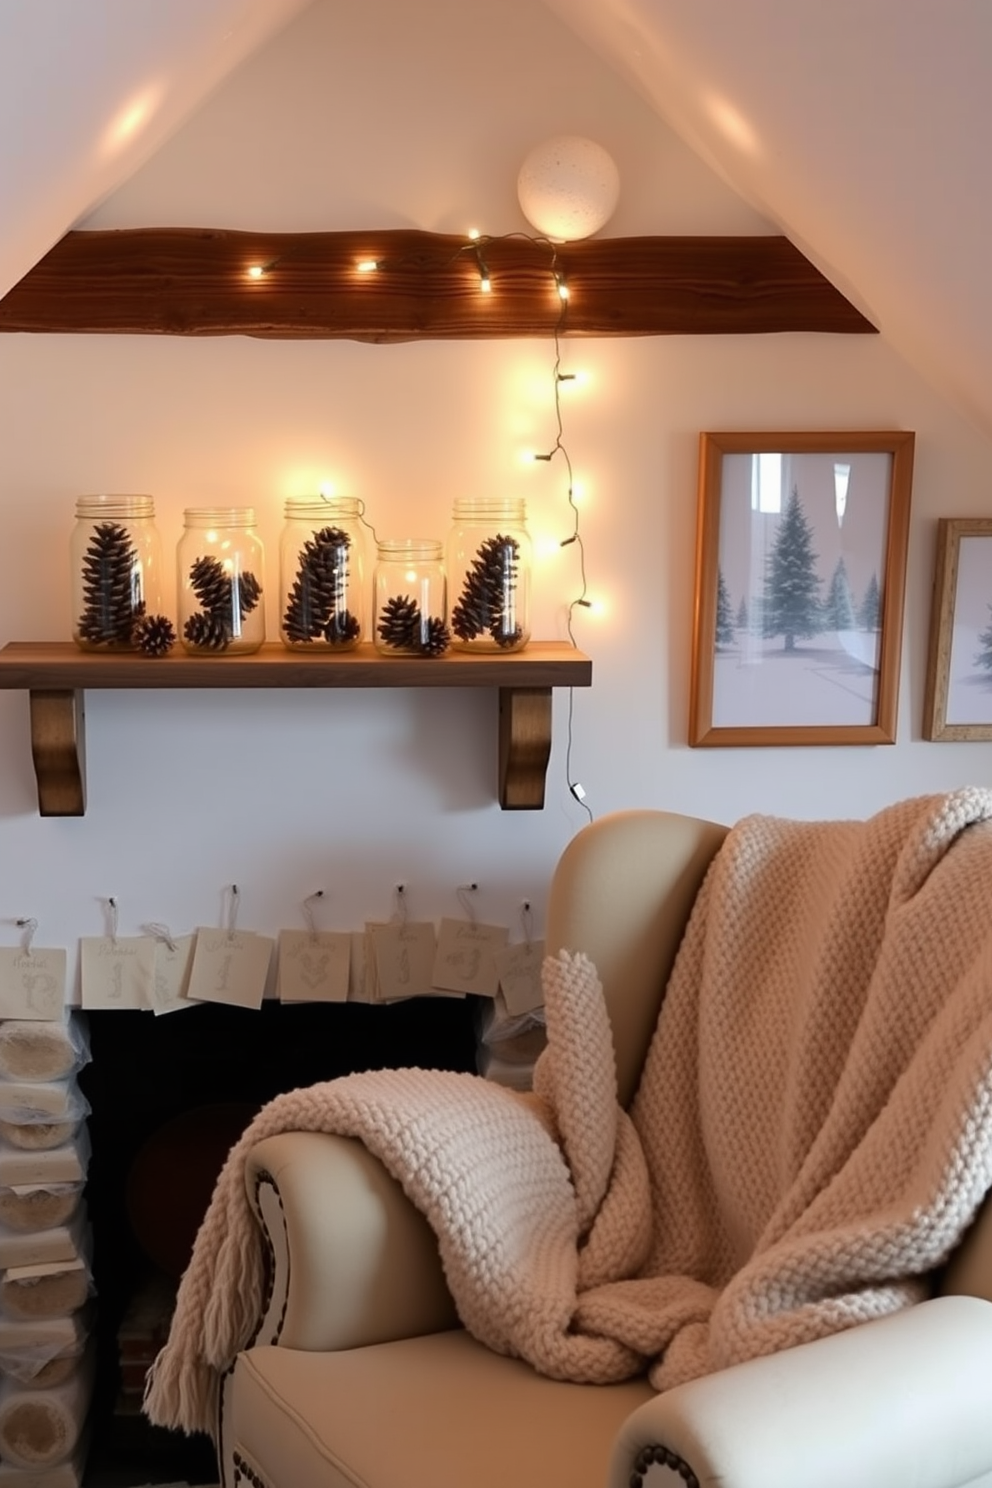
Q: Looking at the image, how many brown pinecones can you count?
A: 11